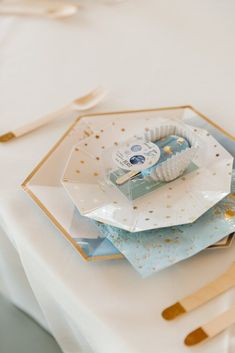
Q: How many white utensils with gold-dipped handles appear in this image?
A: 3